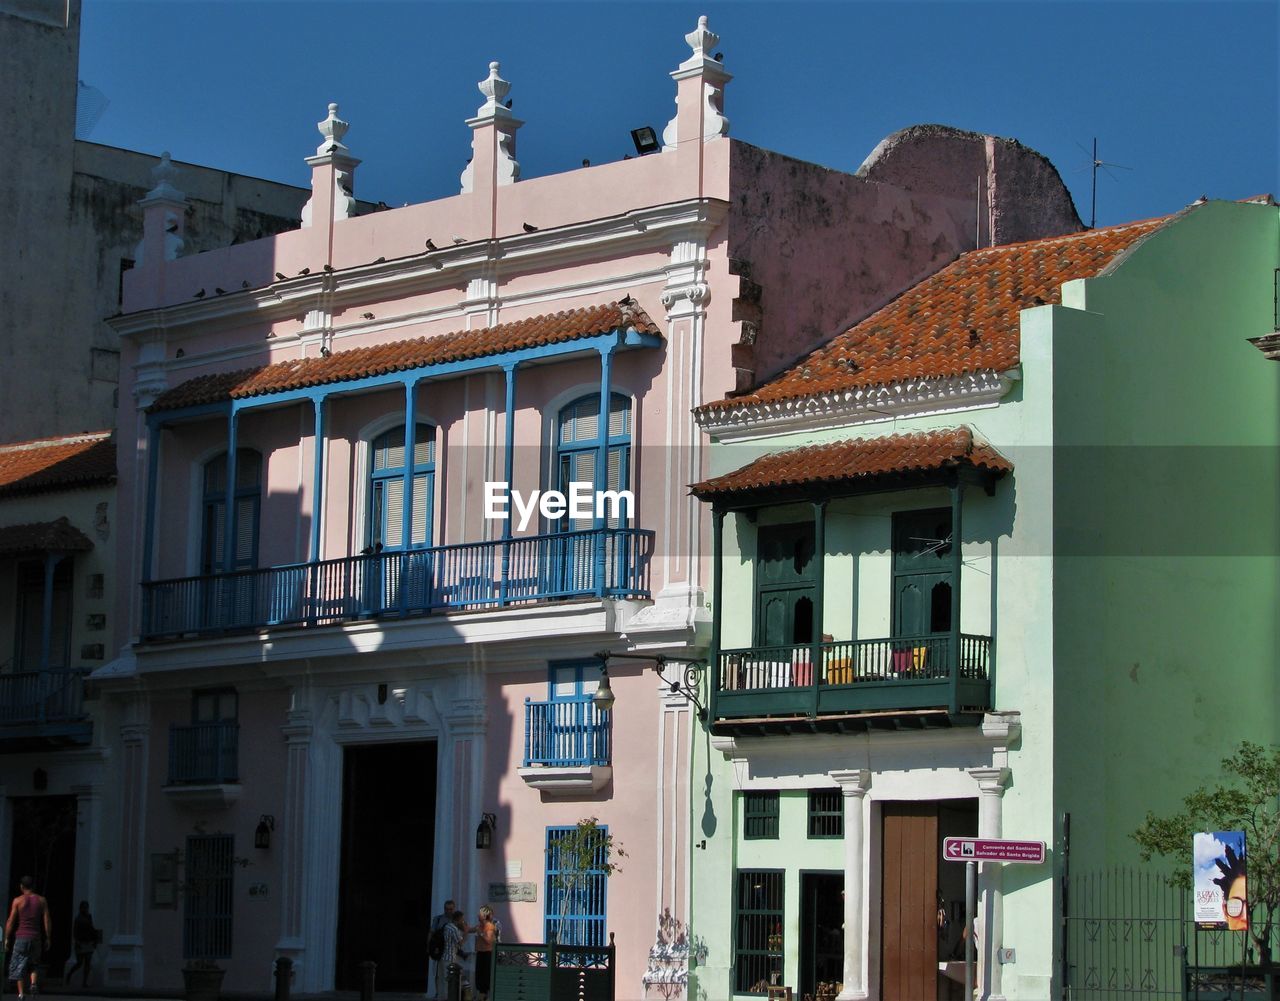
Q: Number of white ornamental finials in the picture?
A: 4